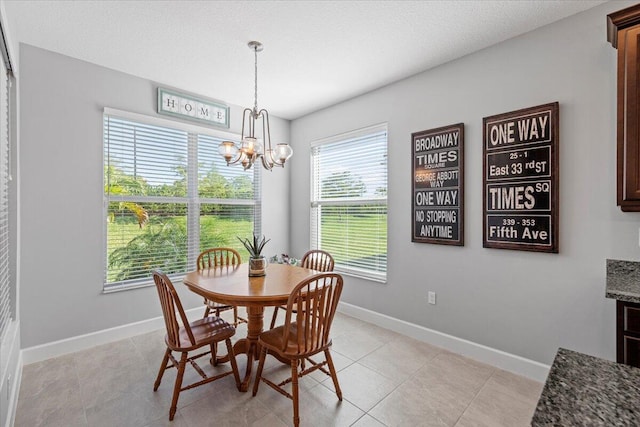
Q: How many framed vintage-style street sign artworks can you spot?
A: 2